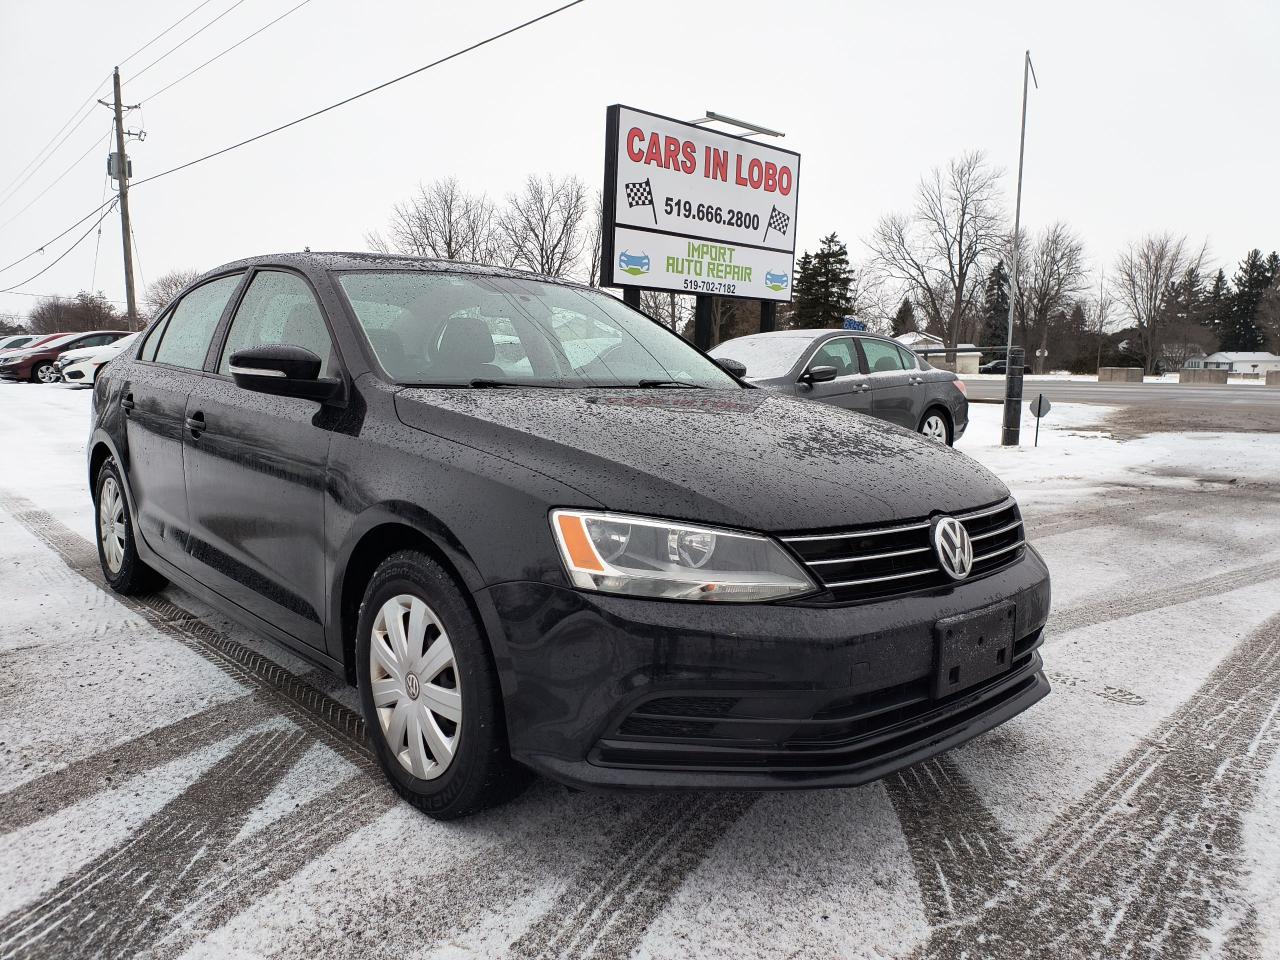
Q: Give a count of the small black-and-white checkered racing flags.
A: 2